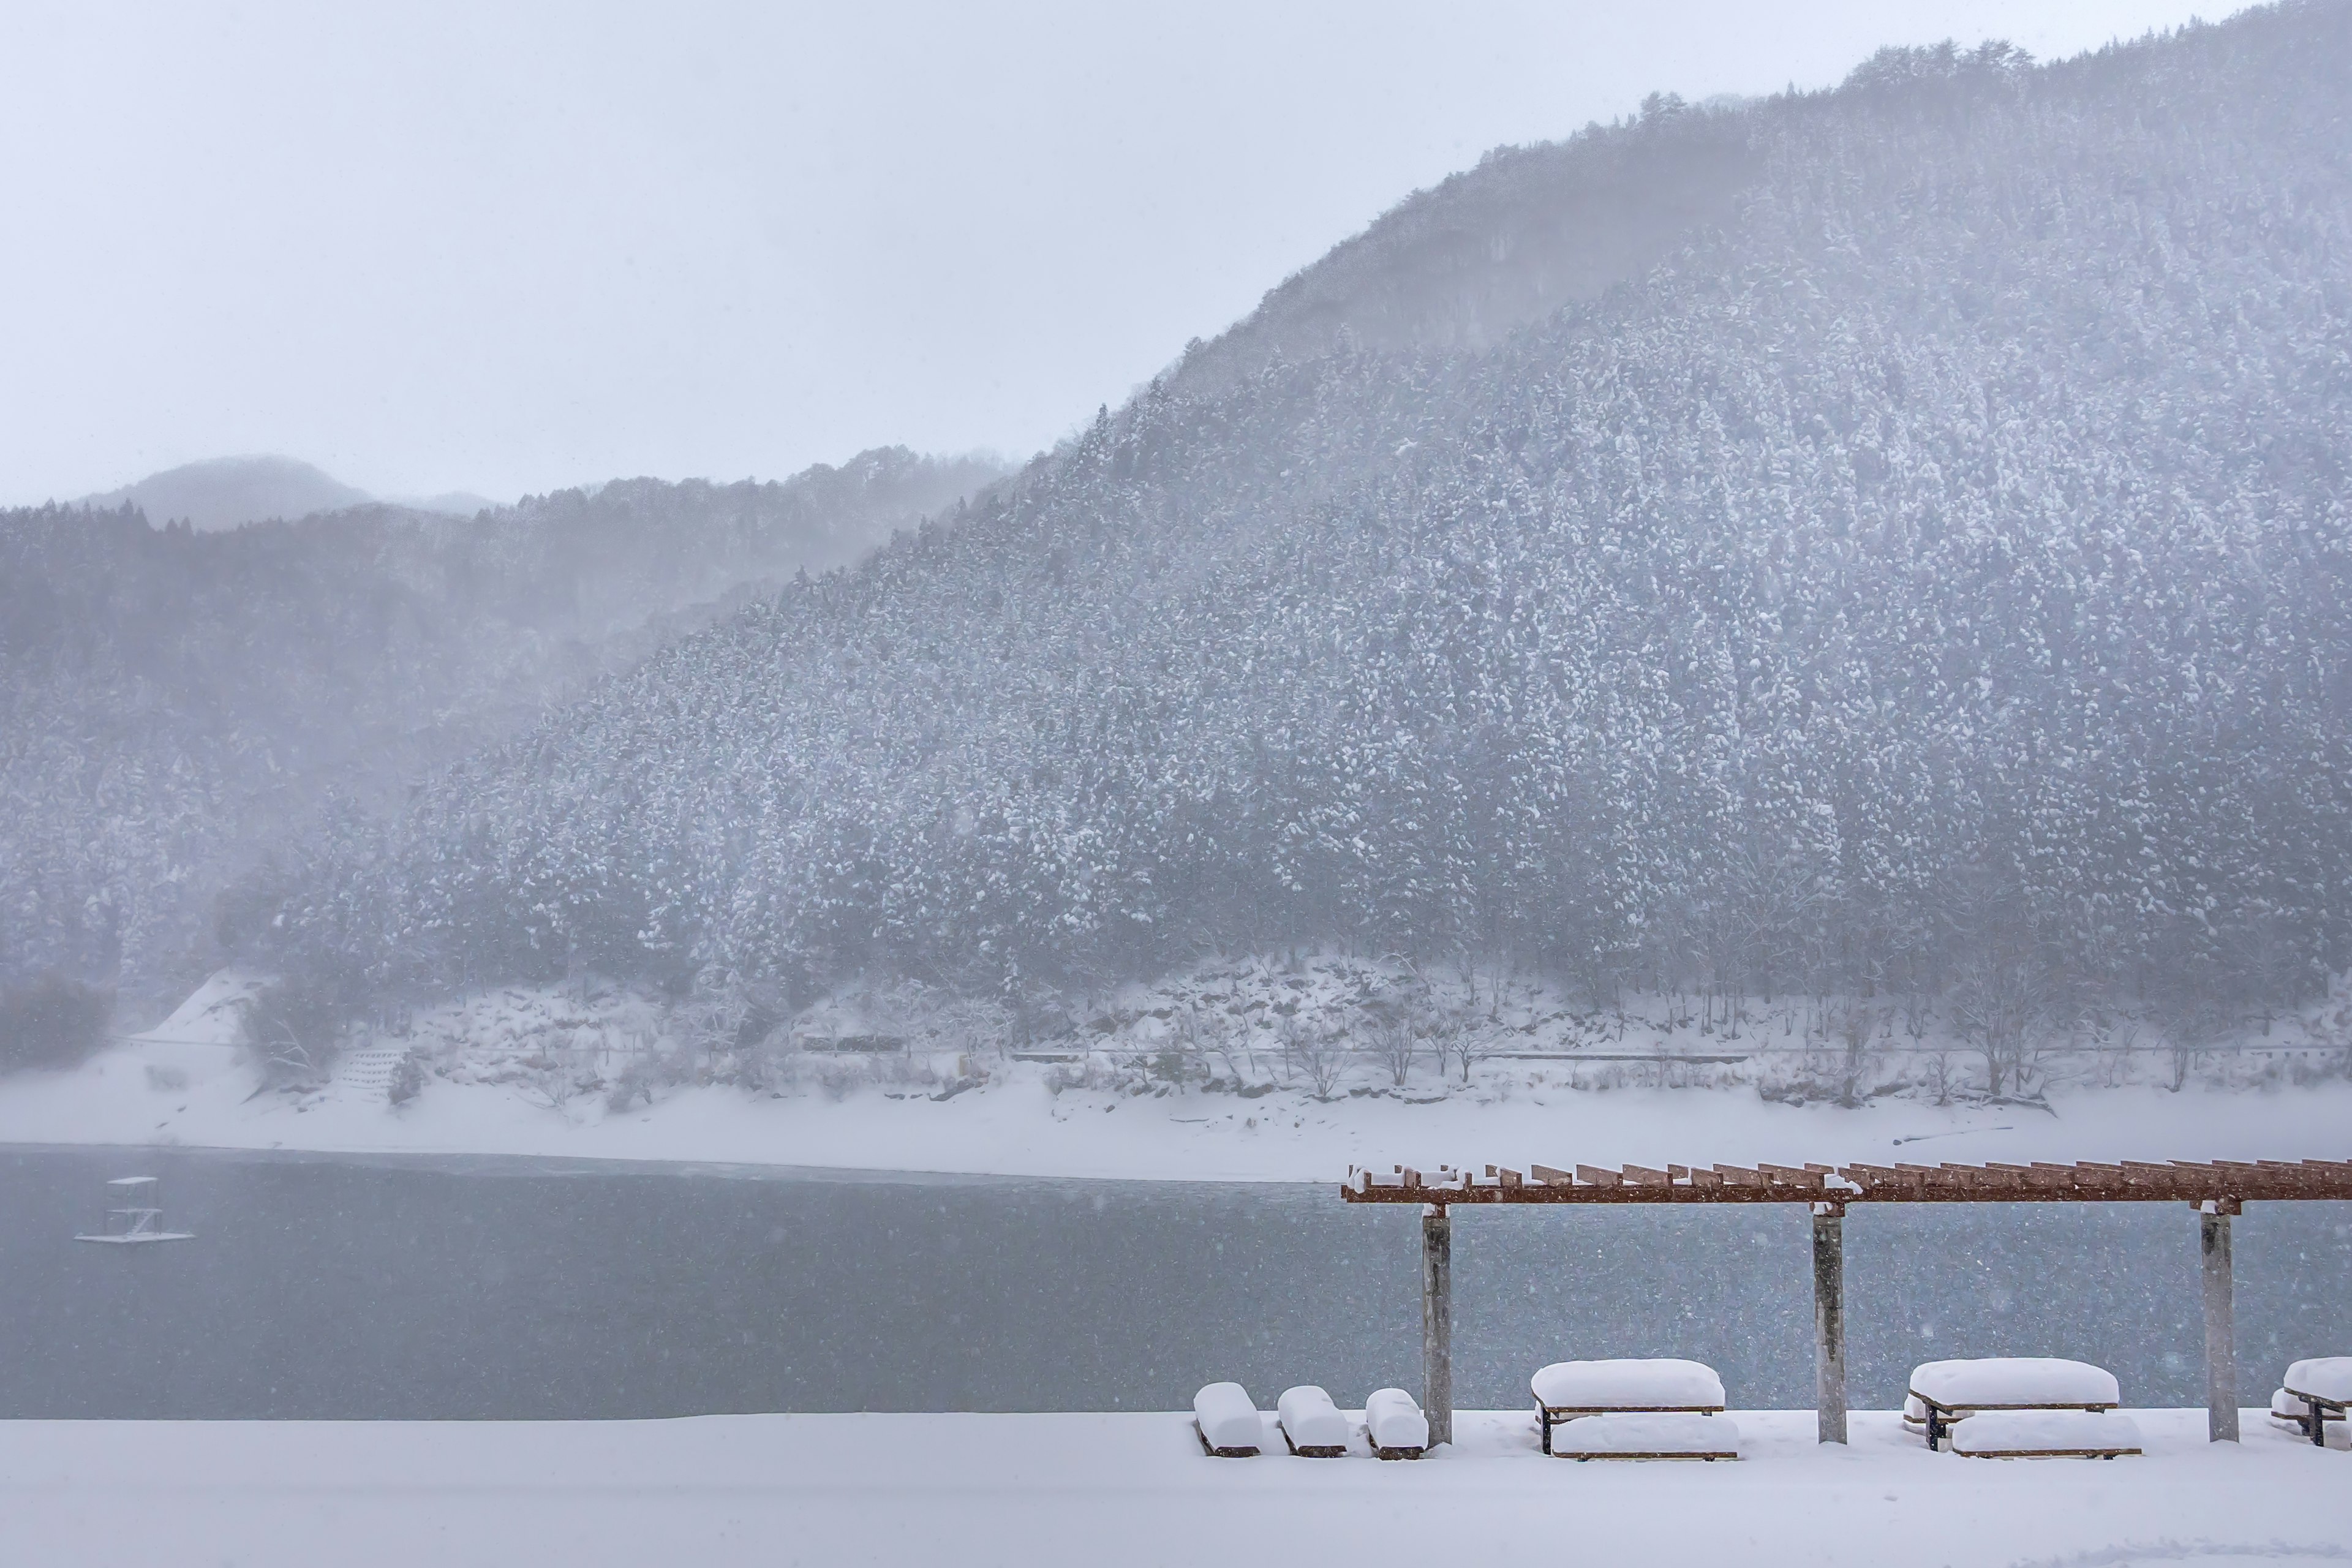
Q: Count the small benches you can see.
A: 3